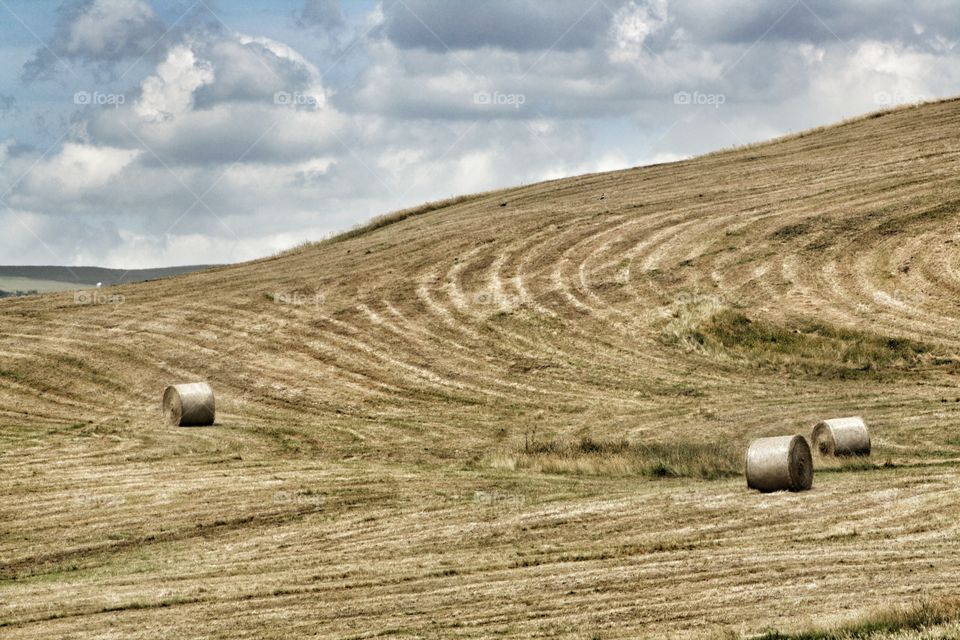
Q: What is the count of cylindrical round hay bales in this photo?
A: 3